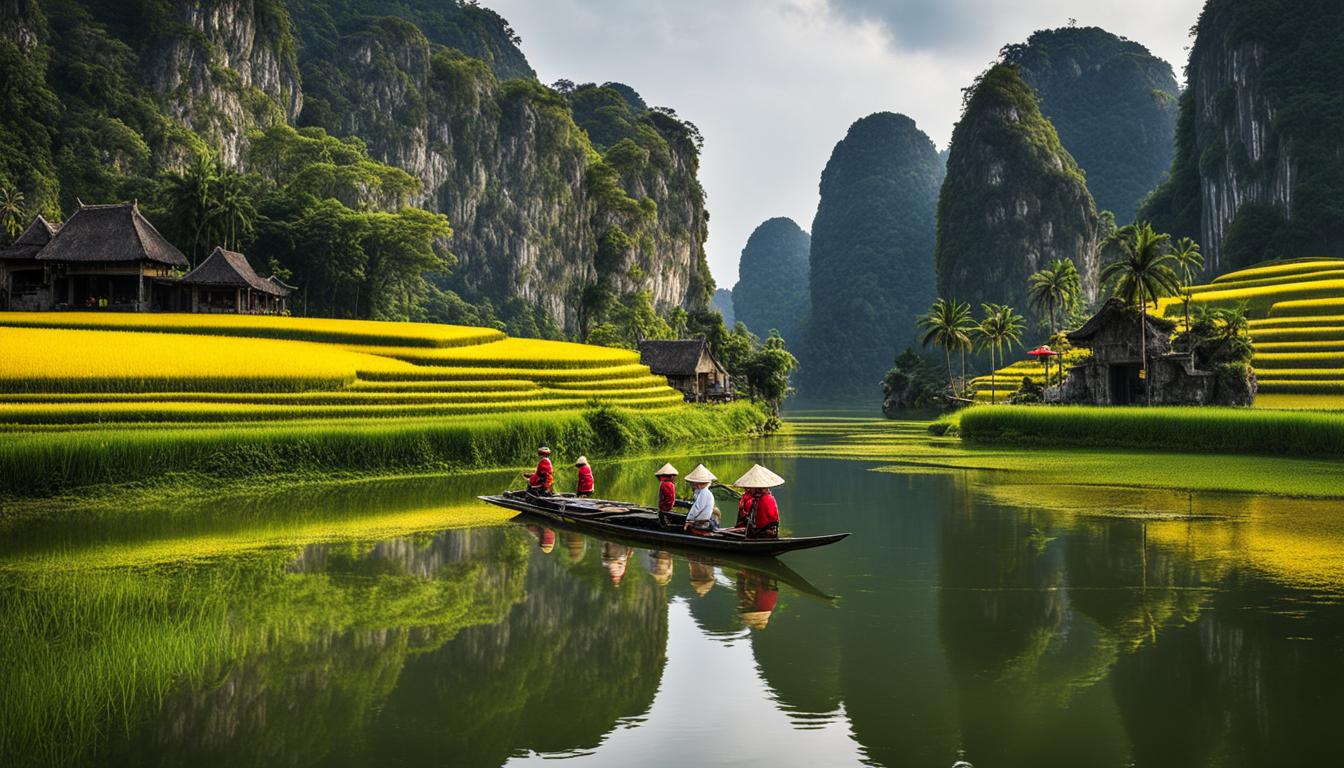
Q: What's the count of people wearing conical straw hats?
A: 4